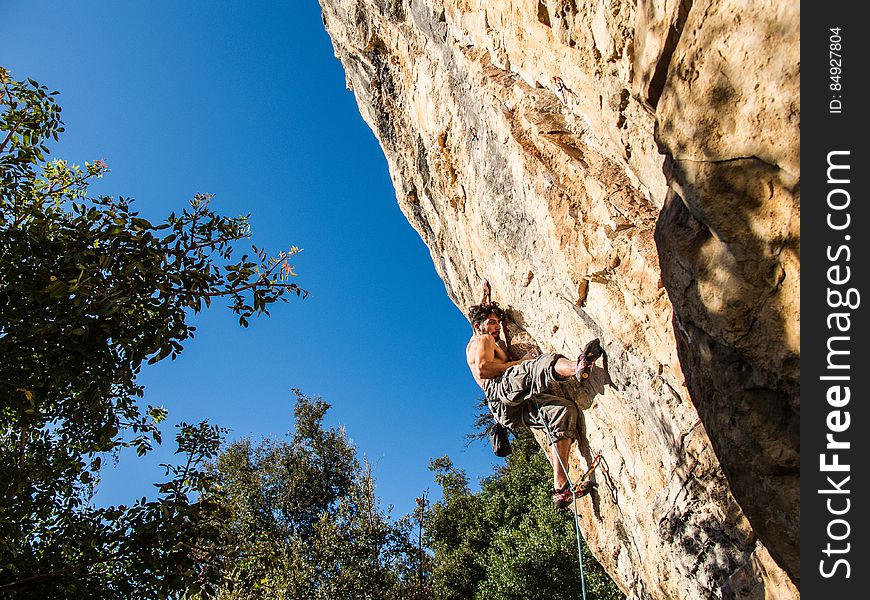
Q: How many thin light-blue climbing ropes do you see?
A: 1